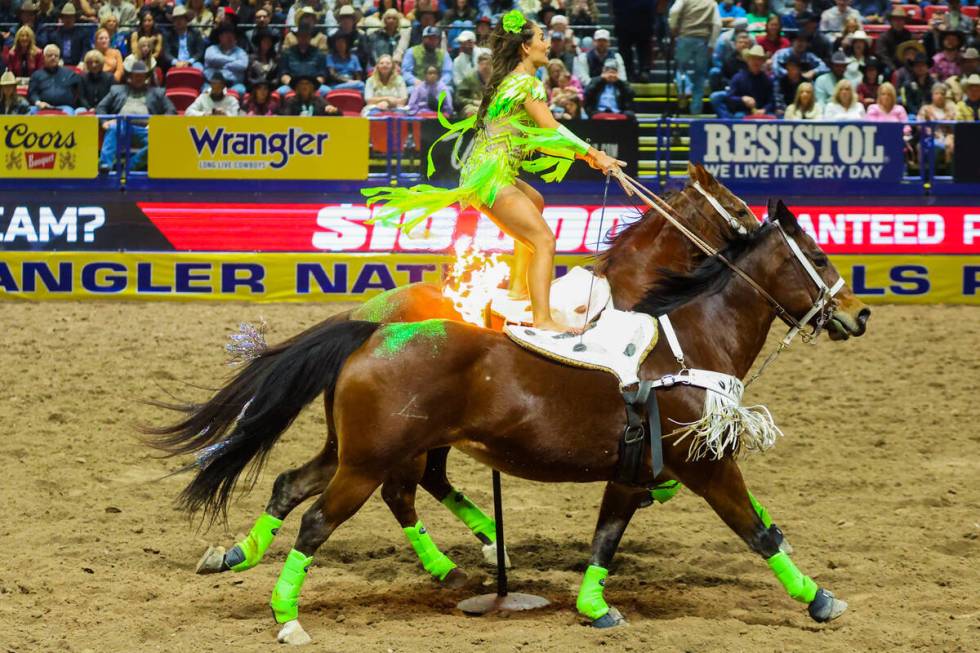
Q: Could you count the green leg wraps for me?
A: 8